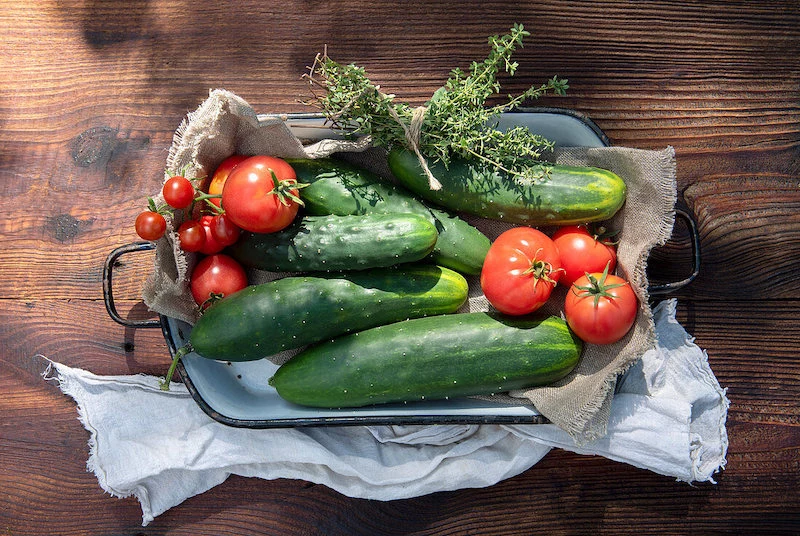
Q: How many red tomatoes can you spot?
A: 11